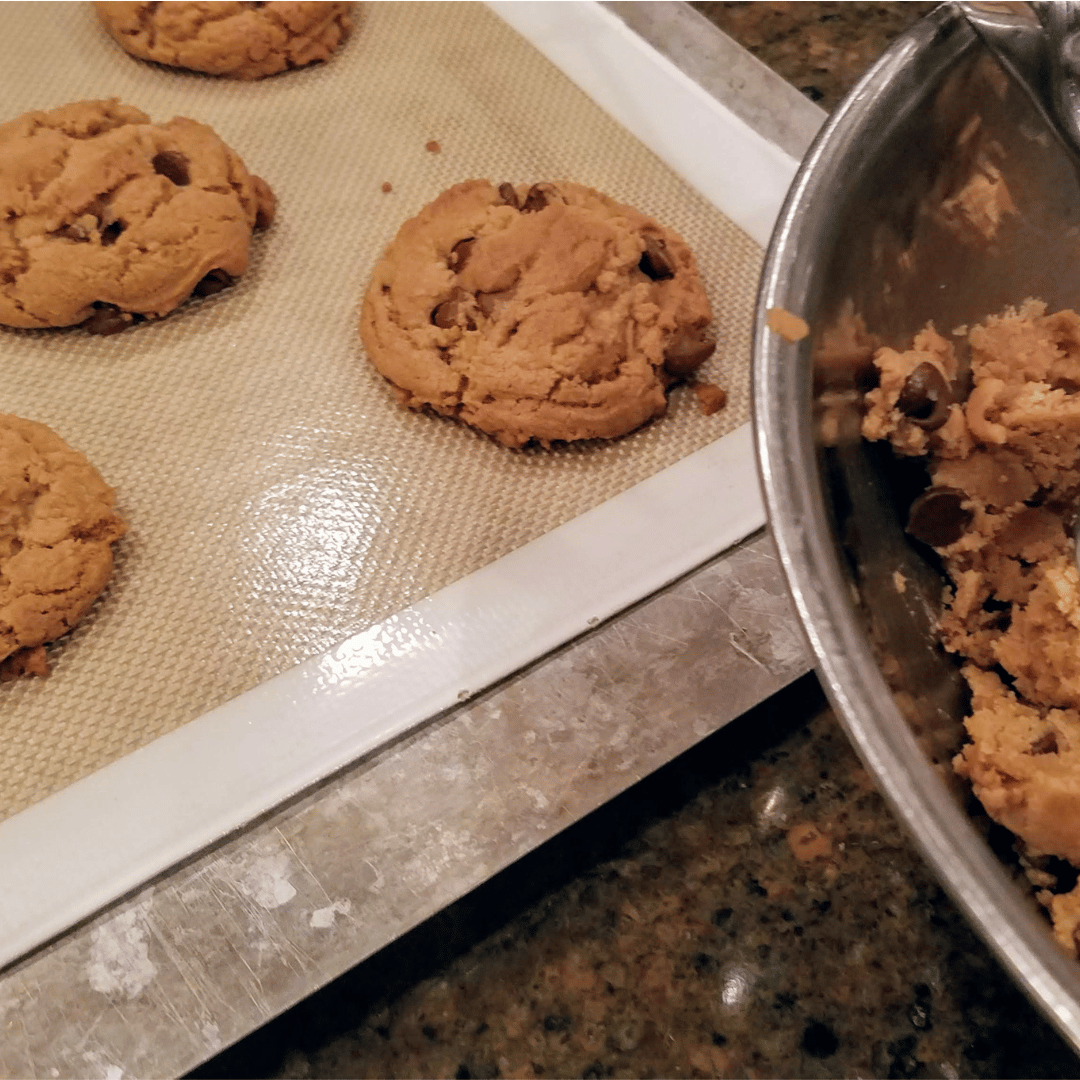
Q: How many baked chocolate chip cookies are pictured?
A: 4